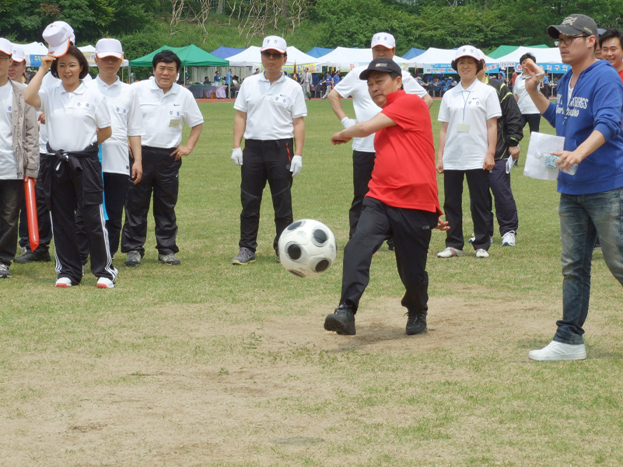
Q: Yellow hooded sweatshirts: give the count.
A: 0